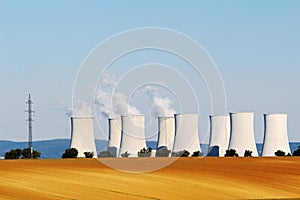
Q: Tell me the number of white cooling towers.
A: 8